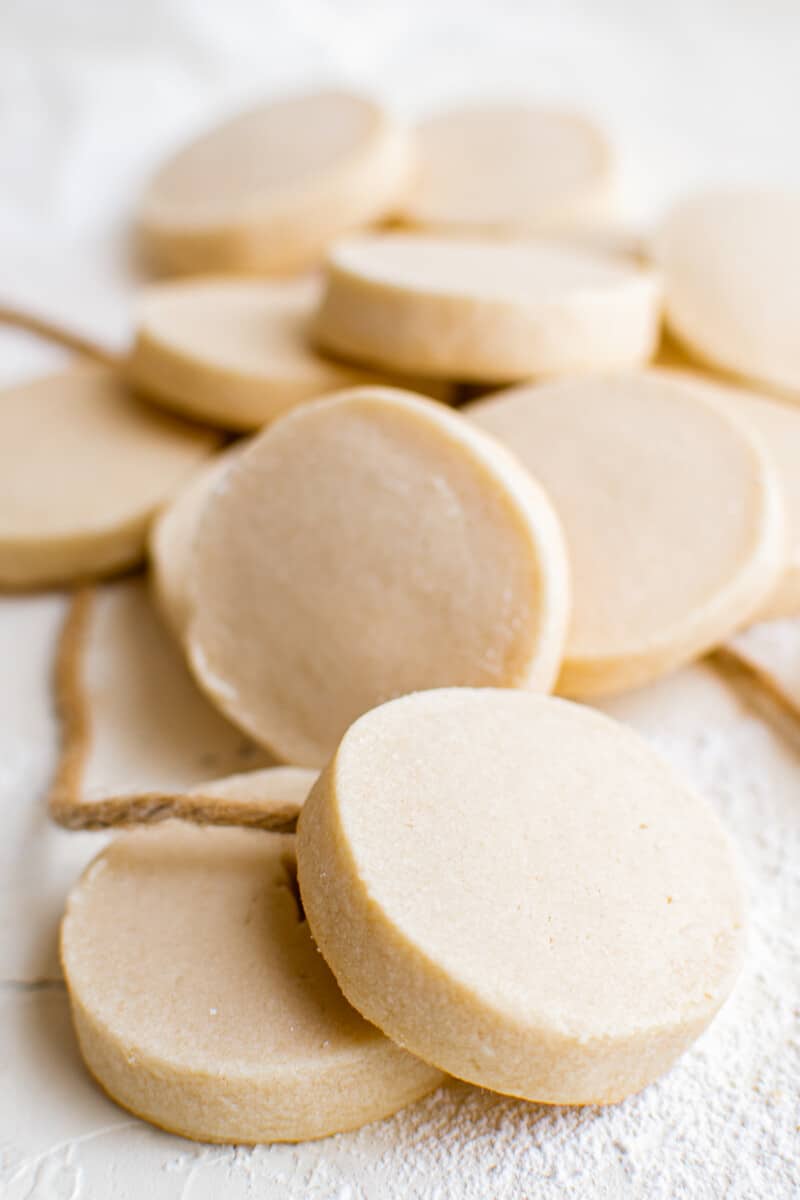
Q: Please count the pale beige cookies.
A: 12